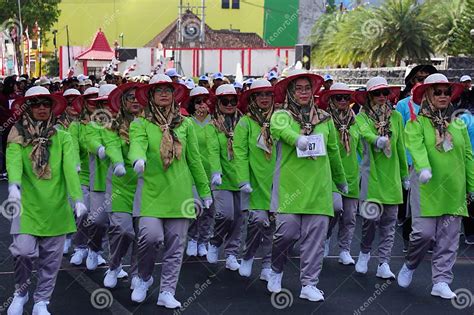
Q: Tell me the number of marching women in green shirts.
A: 13